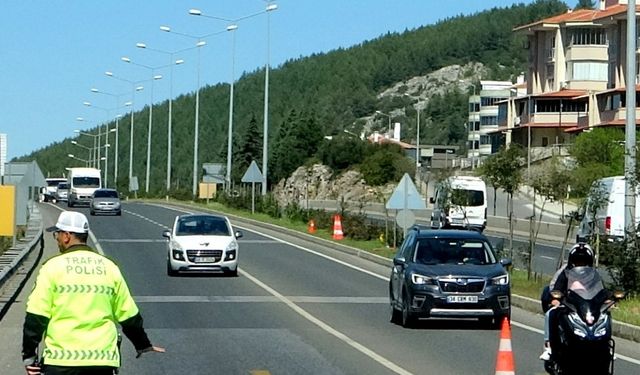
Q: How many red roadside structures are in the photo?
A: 3